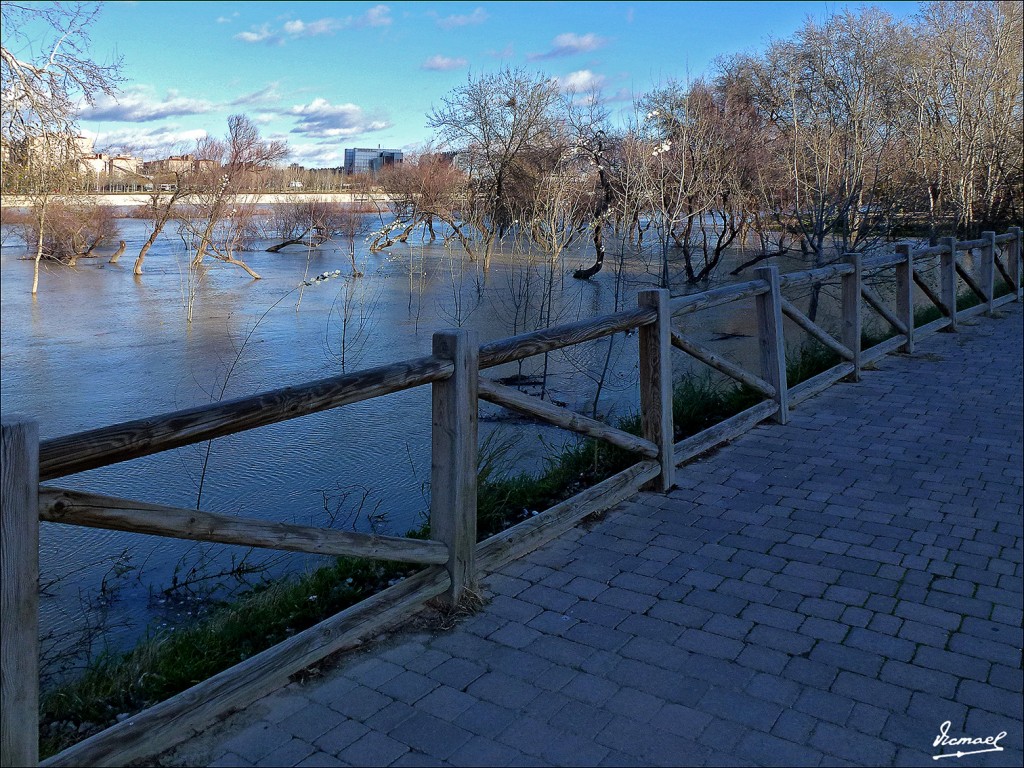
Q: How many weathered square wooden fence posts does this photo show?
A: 9